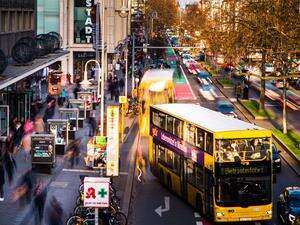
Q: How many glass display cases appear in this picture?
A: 5